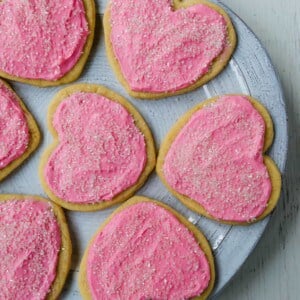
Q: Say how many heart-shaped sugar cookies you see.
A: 7